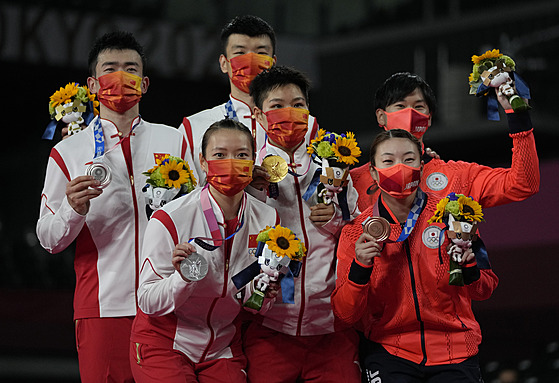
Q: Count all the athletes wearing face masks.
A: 6